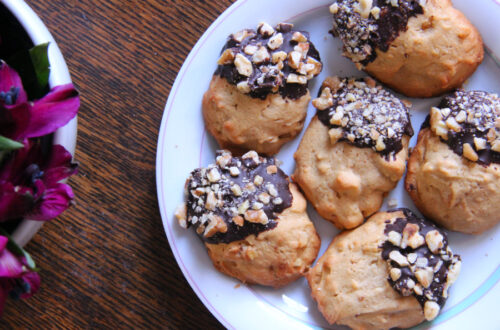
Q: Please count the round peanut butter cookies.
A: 6